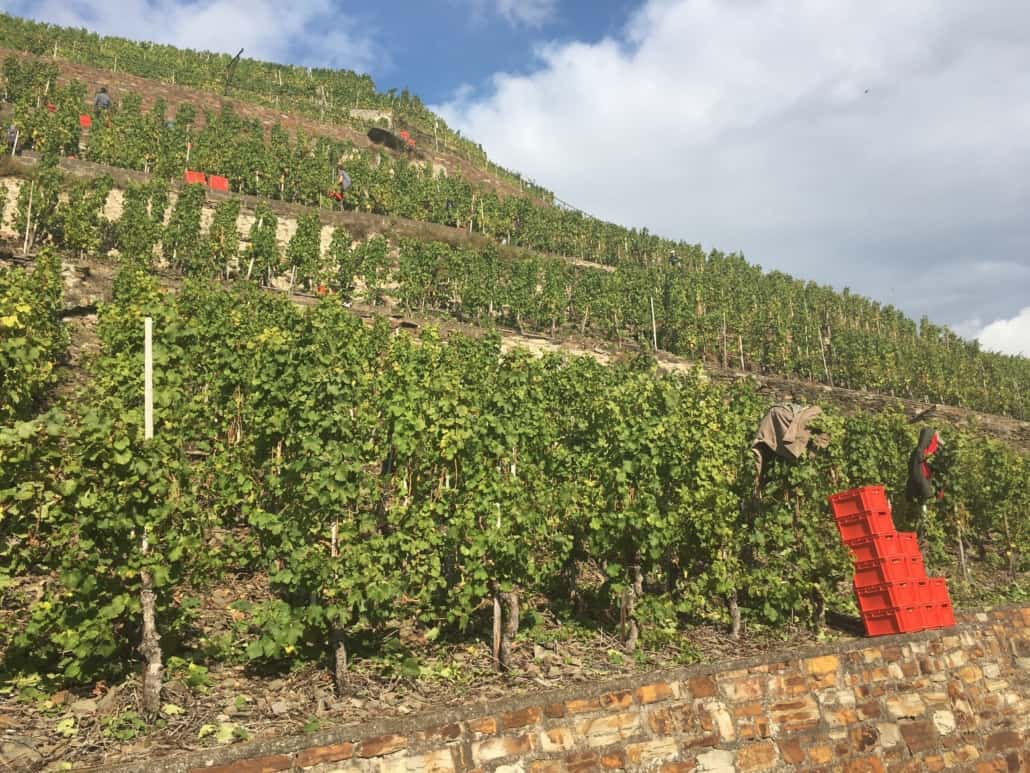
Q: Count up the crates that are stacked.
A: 12